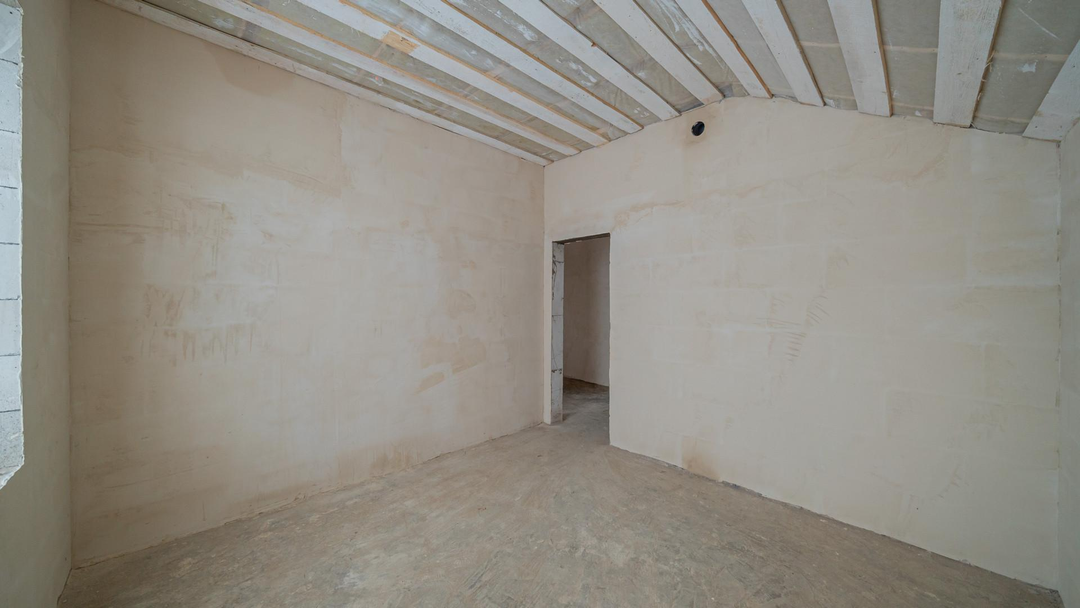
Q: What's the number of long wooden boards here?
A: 11